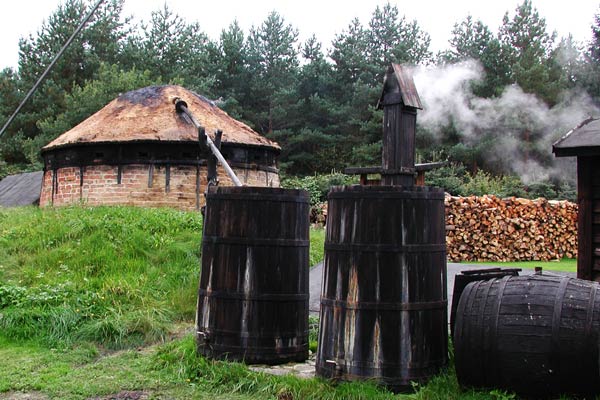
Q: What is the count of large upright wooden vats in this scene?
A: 2